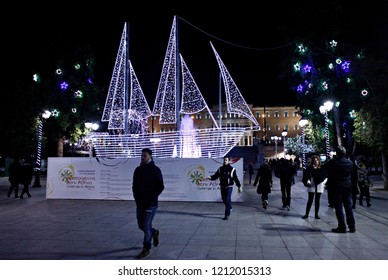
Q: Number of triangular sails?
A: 5